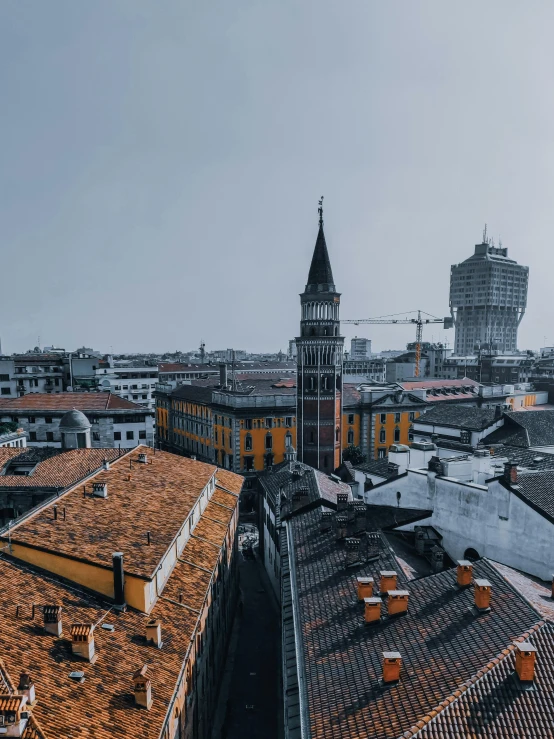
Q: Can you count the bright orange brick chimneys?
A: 8